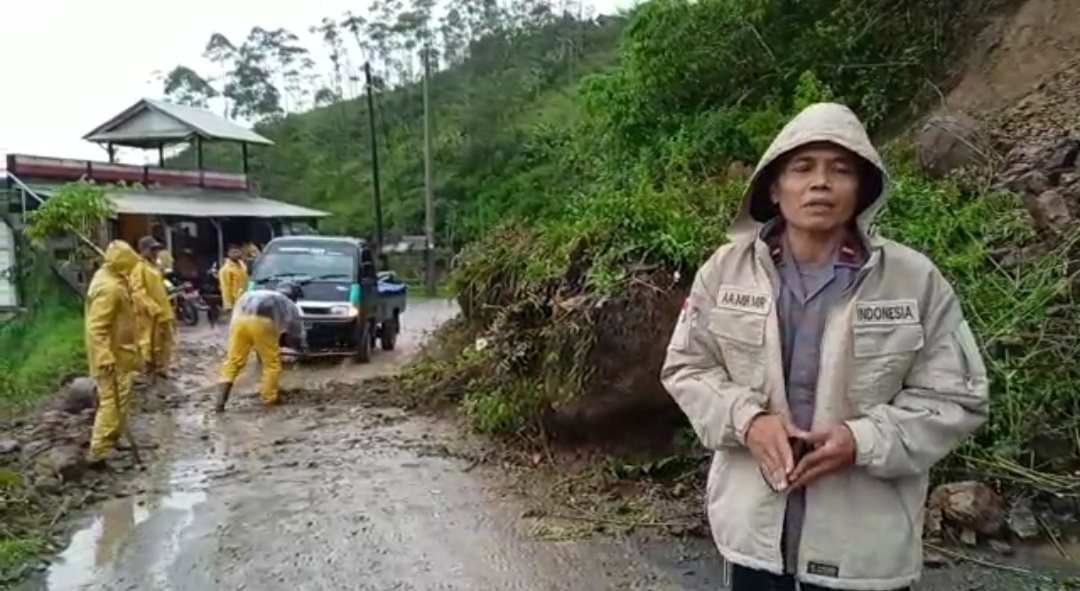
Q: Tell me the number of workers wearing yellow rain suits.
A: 4